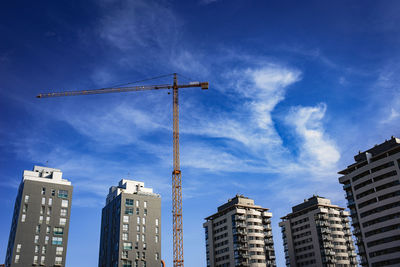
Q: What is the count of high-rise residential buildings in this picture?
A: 5